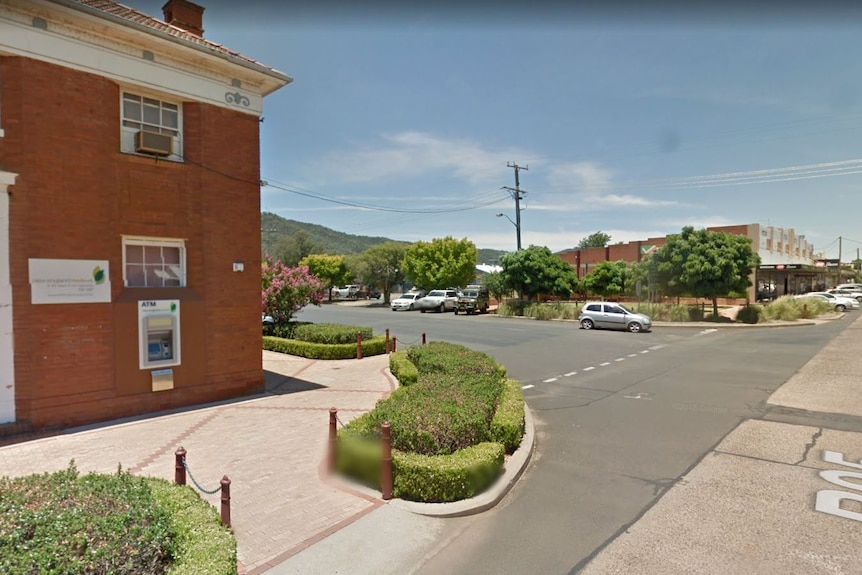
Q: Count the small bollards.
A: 8